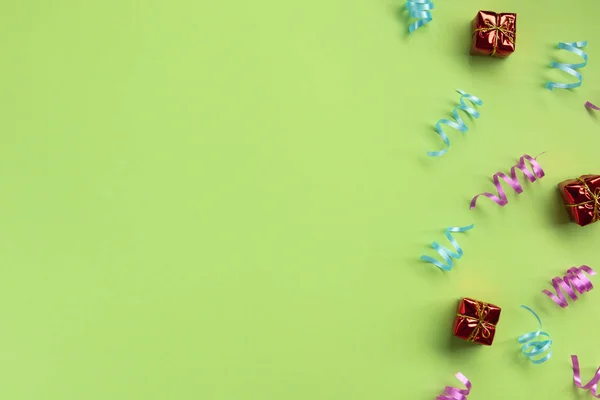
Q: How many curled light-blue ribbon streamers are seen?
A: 5